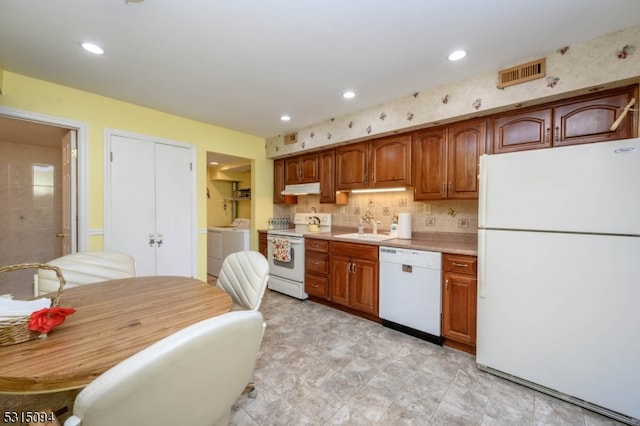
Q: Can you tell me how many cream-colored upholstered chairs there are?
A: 3